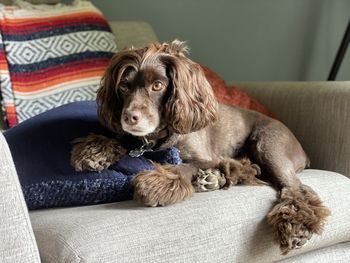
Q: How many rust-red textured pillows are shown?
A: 1